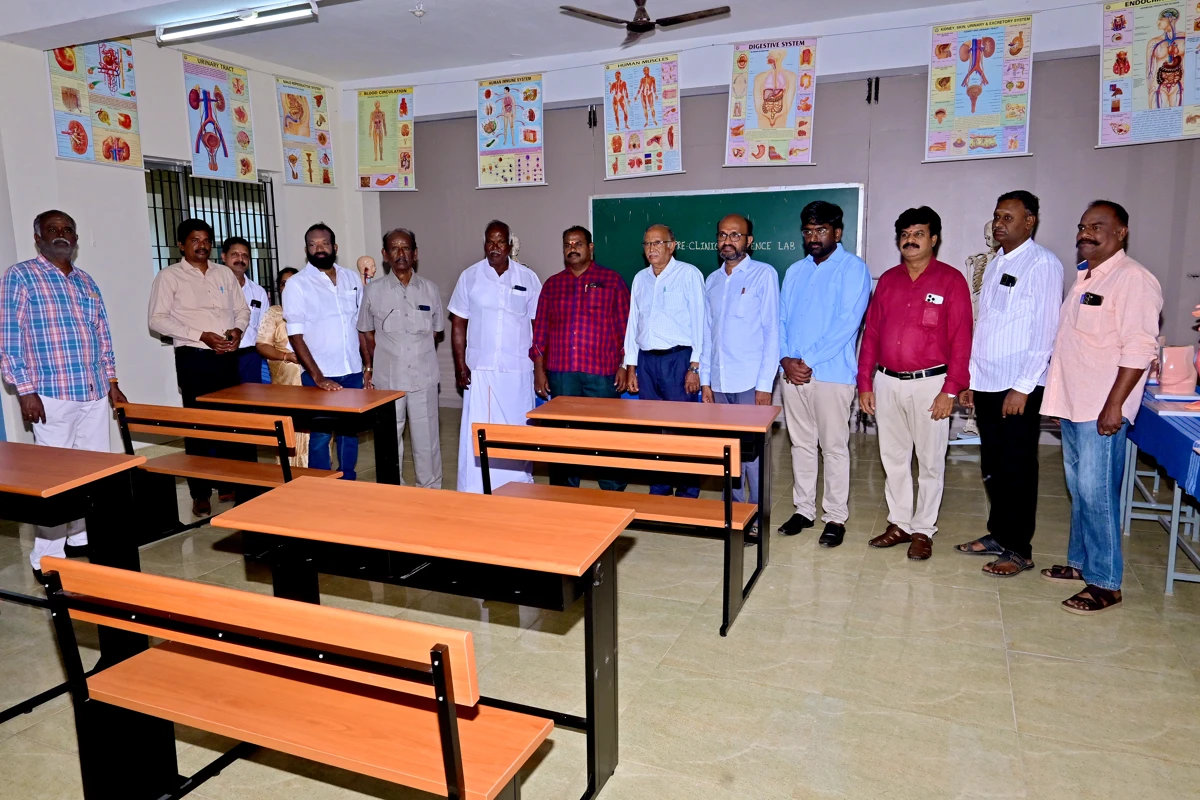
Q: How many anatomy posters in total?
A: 9